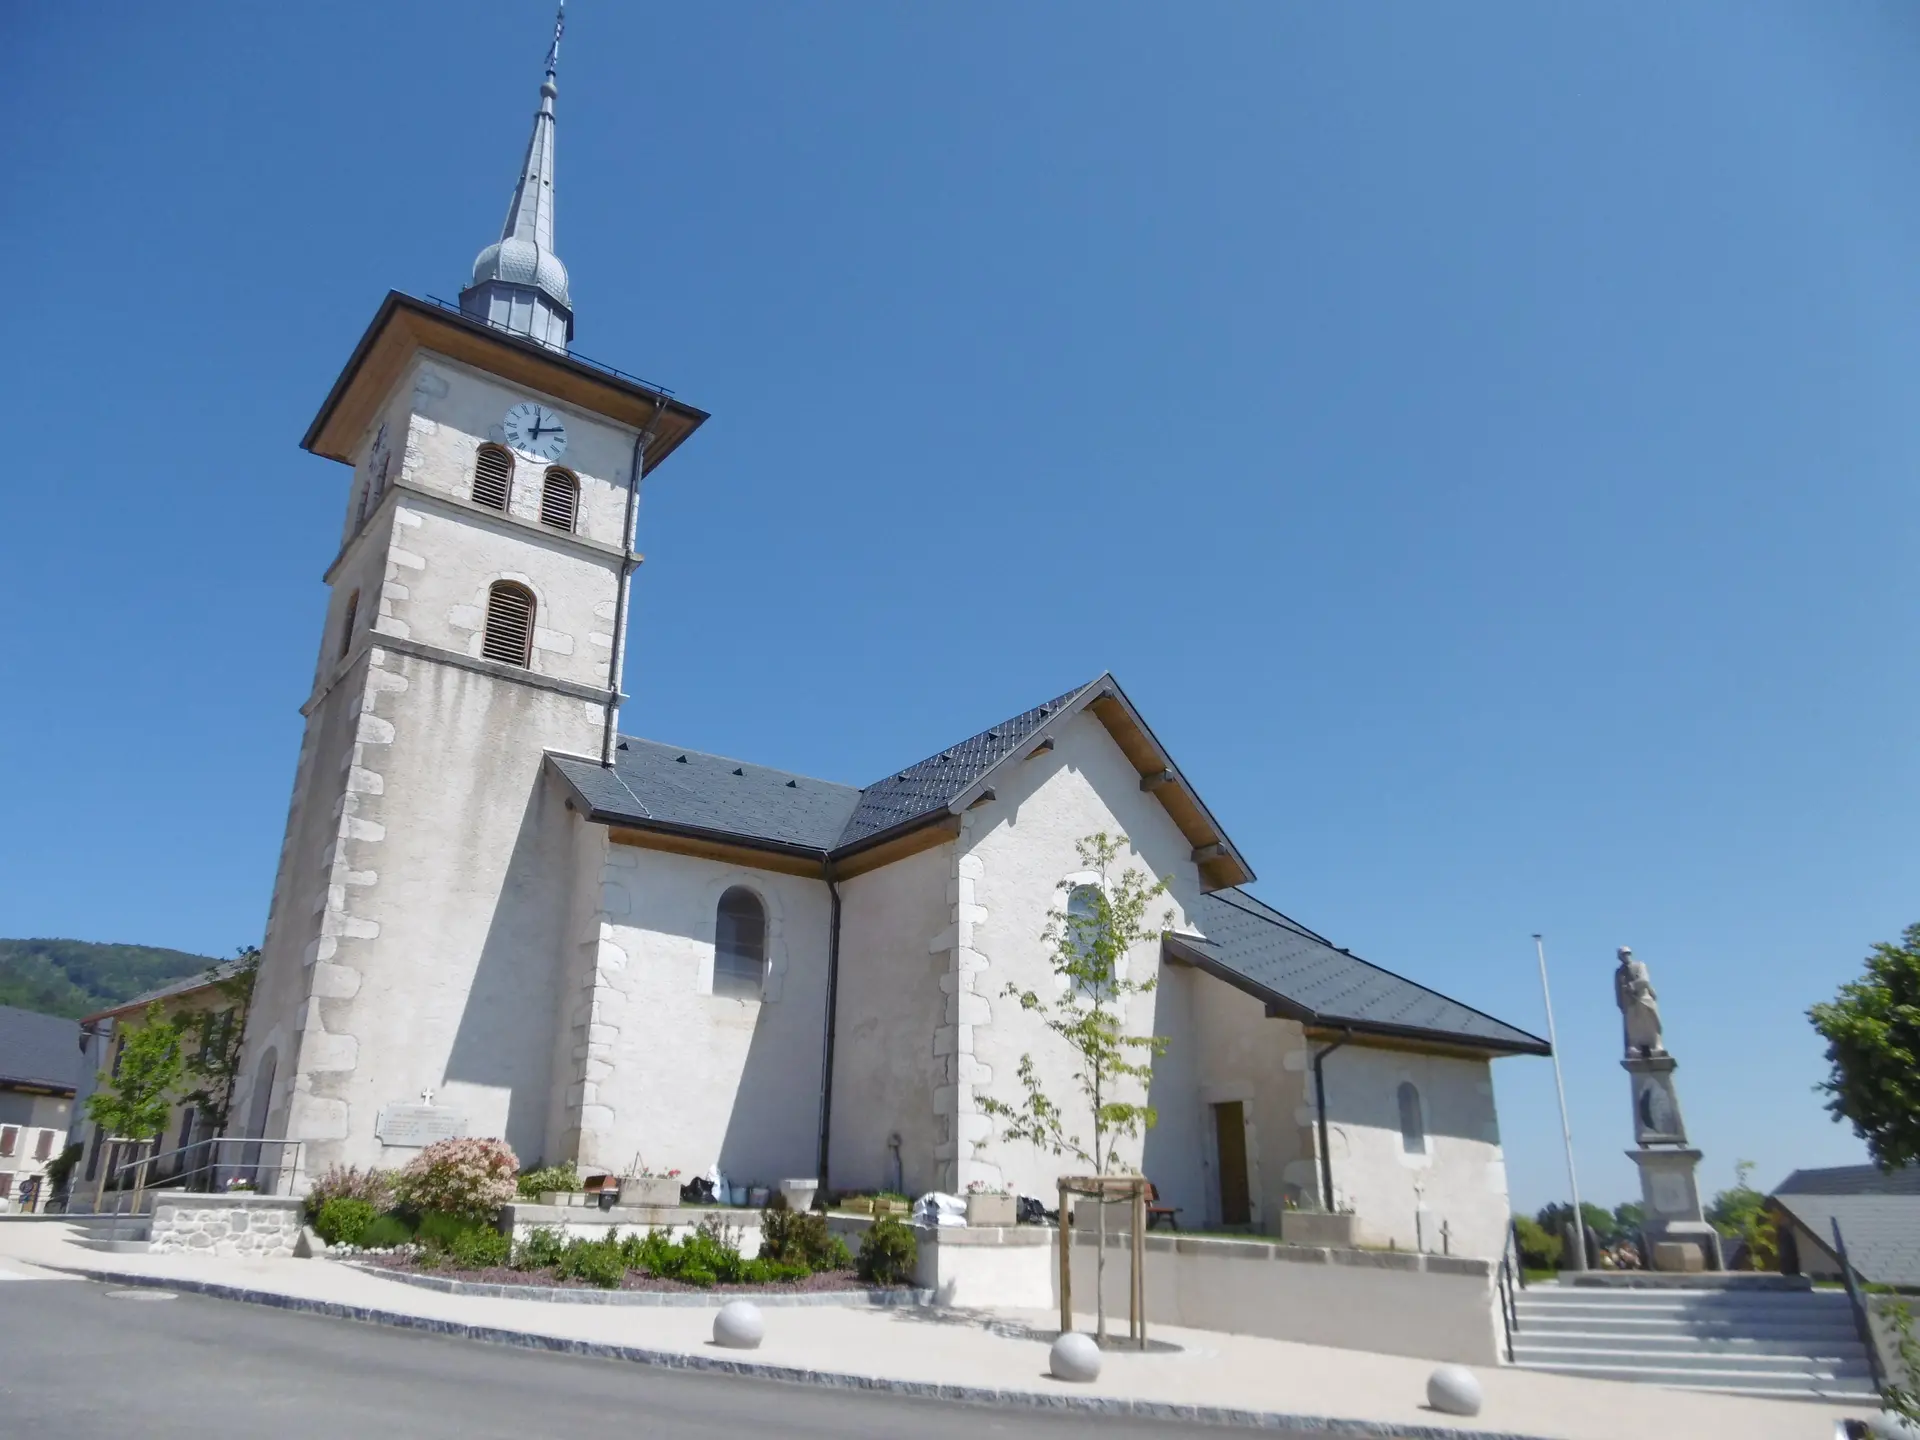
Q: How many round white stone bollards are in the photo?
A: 3